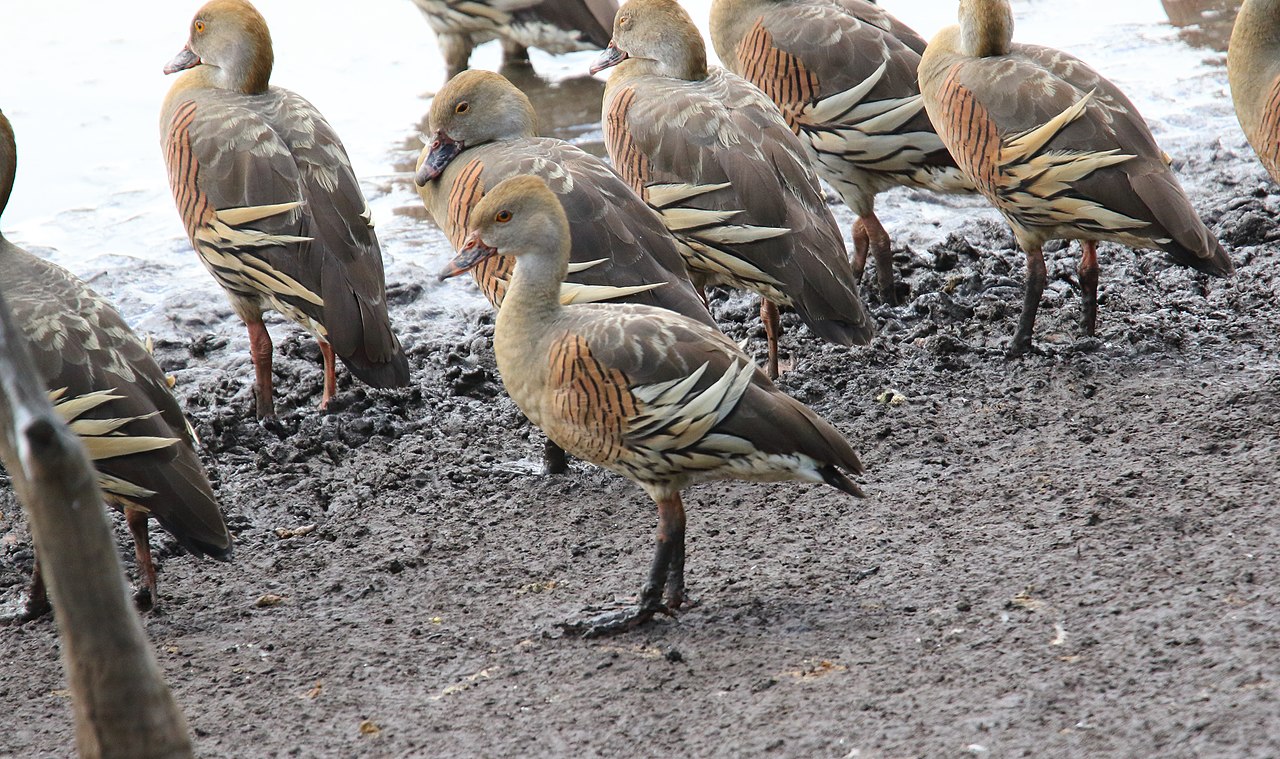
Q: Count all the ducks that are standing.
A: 9